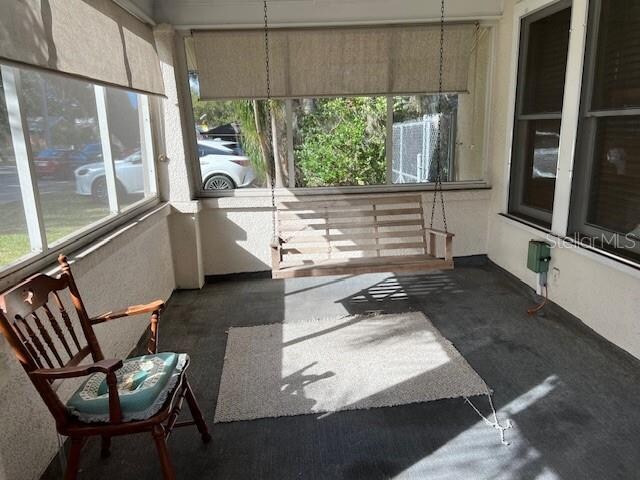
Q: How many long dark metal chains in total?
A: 2